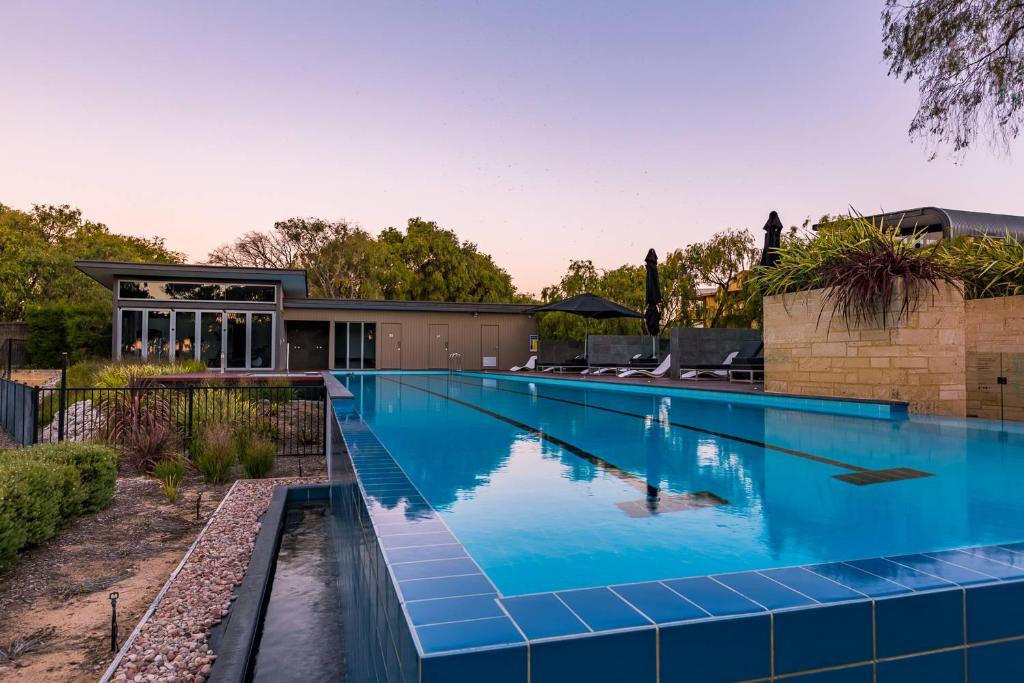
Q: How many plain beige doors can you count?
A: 3